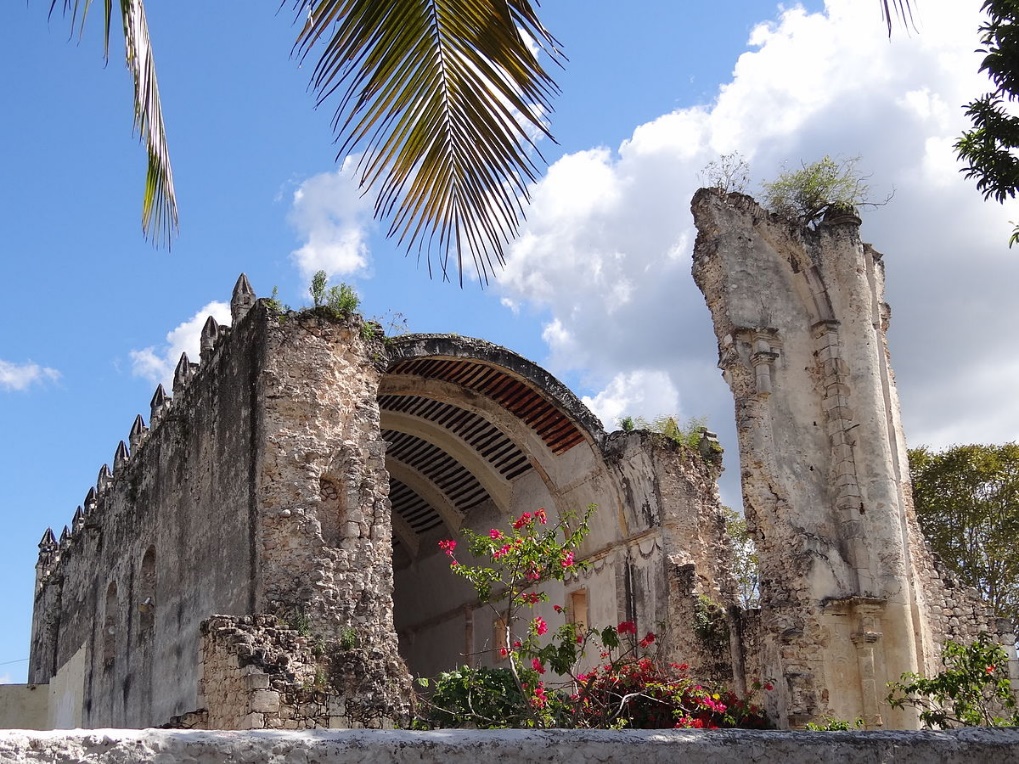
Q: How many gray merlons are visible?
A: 11